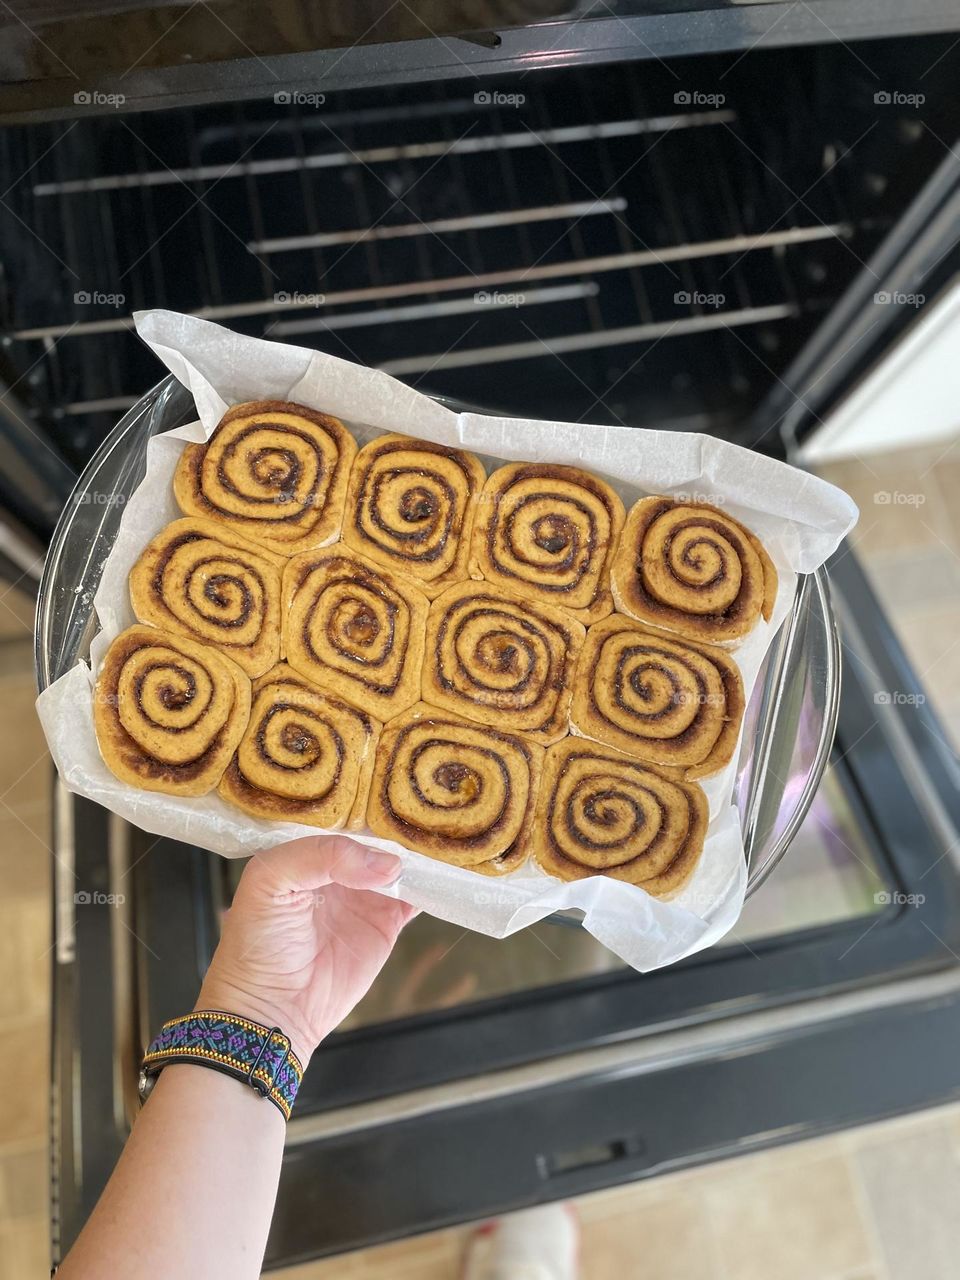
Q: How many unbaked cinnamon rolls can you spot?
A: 12